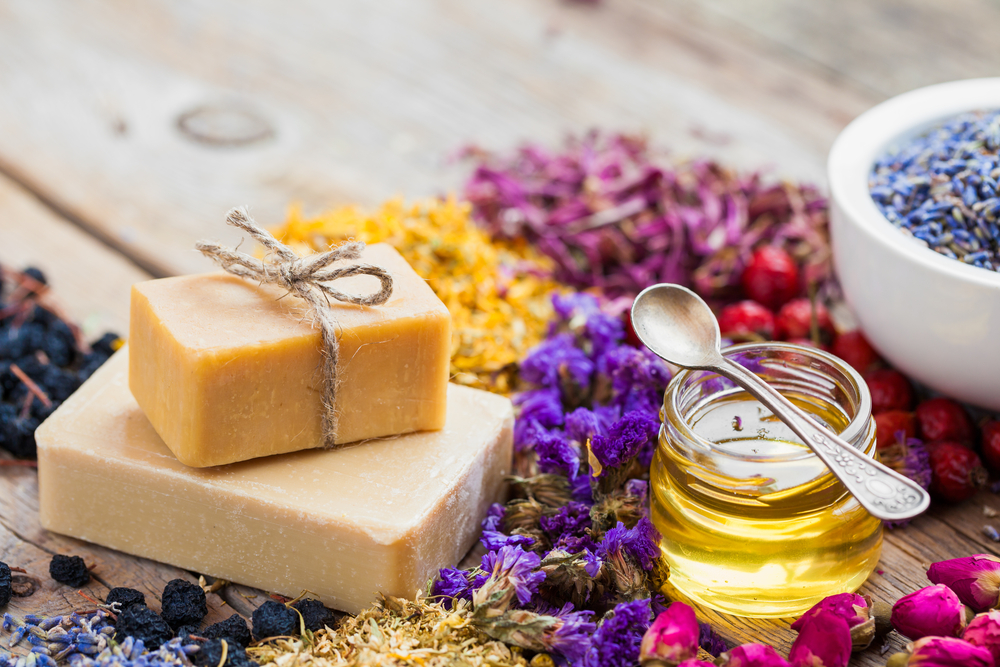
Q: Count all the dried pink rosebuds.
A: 9